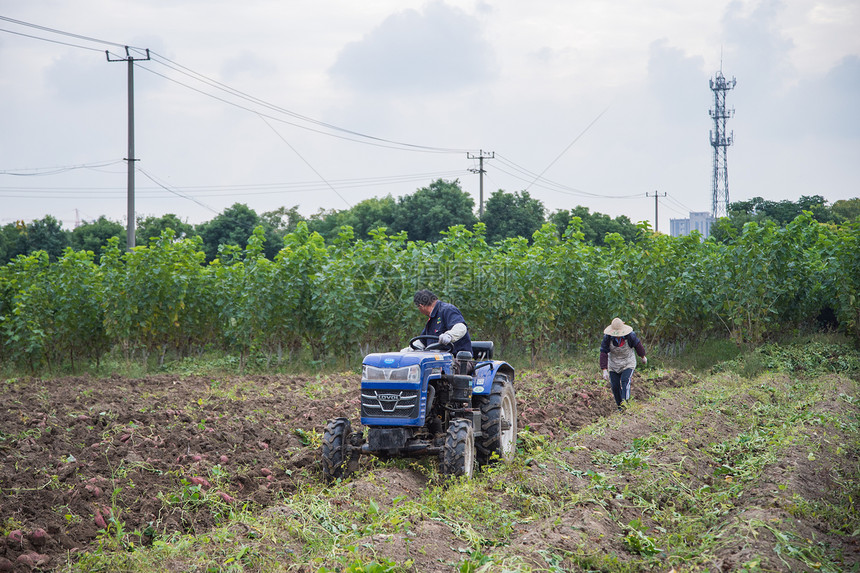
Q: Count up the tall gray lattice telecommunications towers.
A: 1